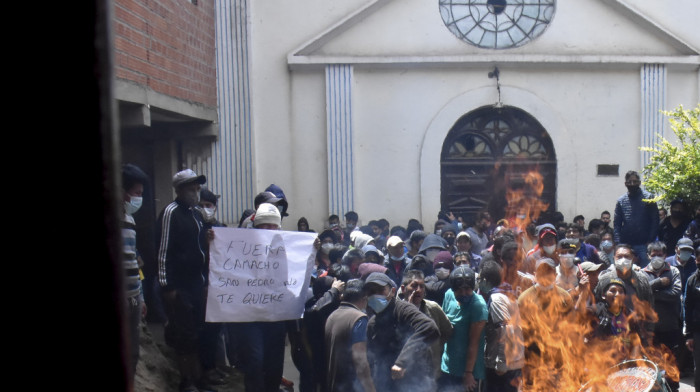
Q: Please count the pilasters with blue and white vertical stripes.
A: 3